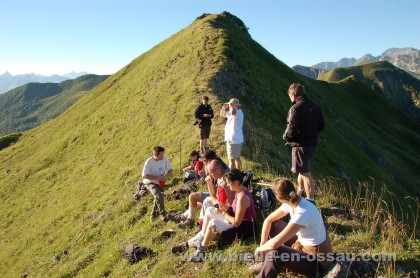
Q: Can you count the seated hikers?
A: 6